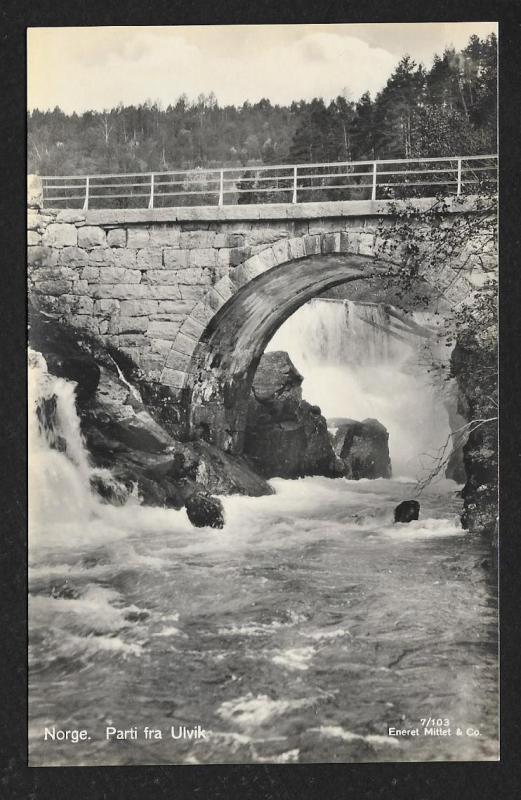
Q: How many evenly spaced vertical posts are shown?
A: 6